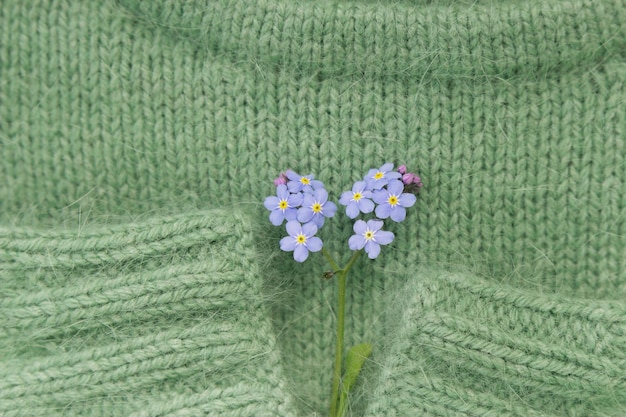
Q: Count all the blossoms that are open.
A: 8